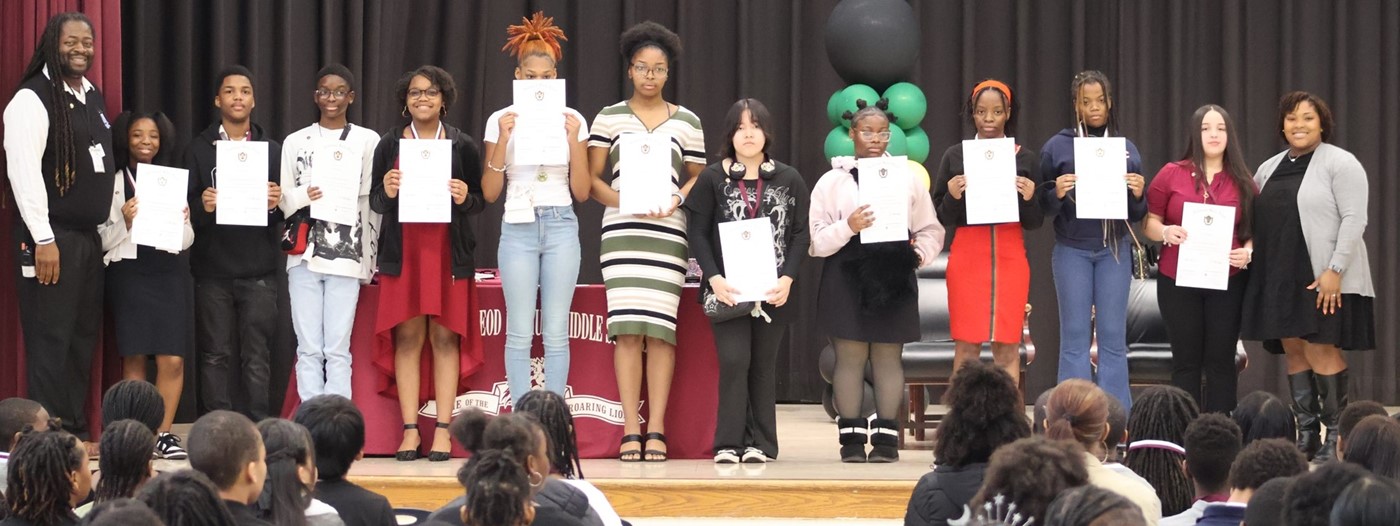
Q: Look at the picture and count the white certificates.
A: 11